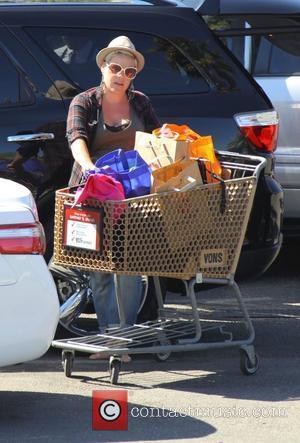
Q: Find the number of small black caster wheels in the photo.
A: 4